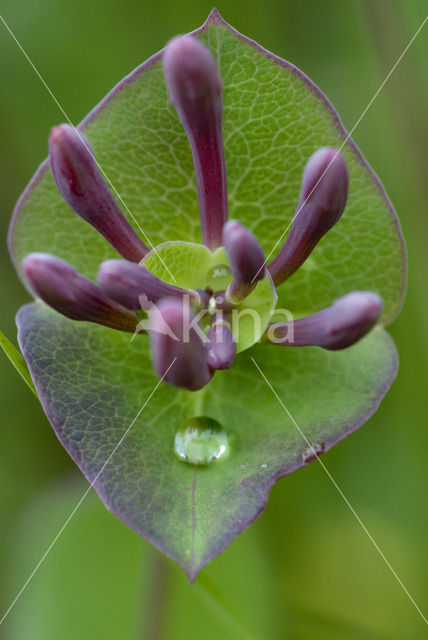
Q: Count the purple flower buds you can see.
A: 9